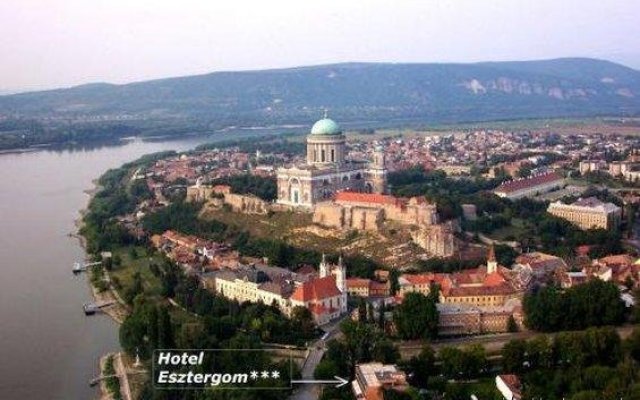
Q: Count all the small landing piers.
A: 3